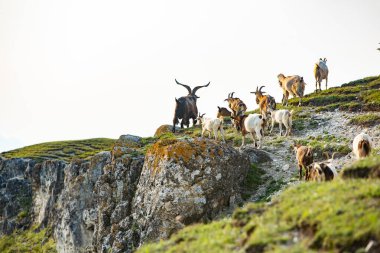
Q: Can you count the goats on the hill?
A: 12